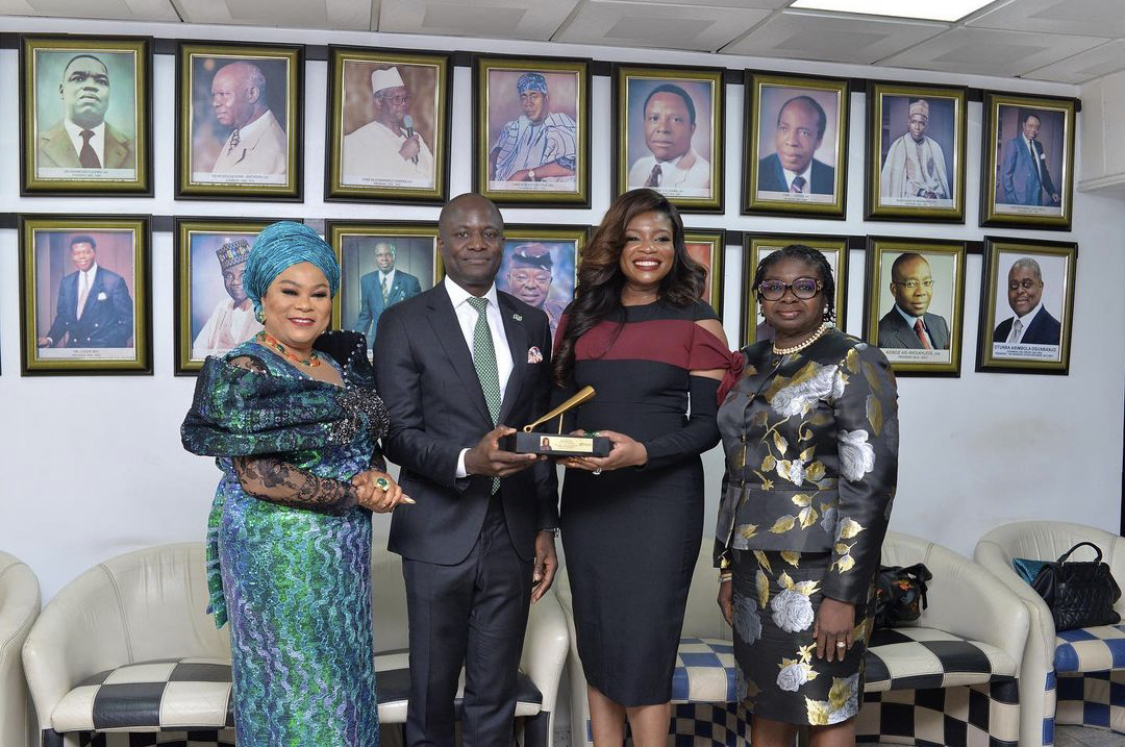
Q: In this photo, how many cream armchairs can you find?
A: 6